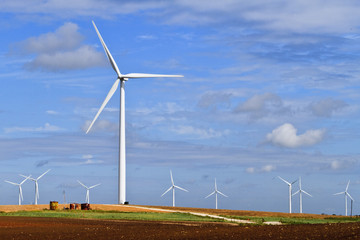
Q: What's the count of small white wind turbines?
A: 8